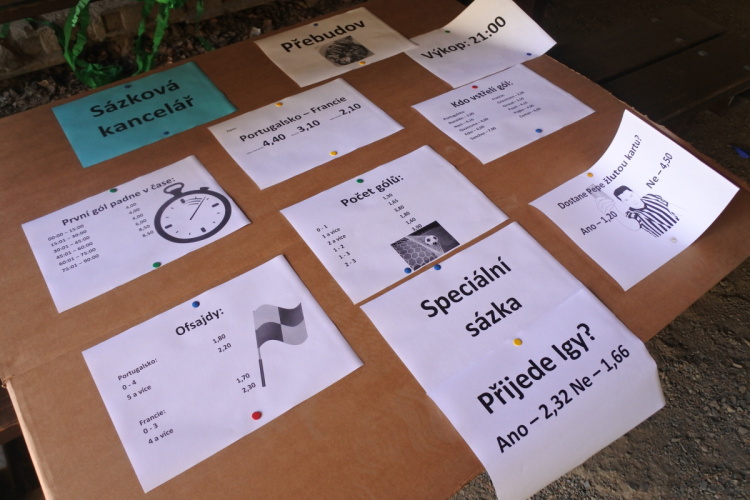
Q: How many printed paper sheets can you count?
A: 11